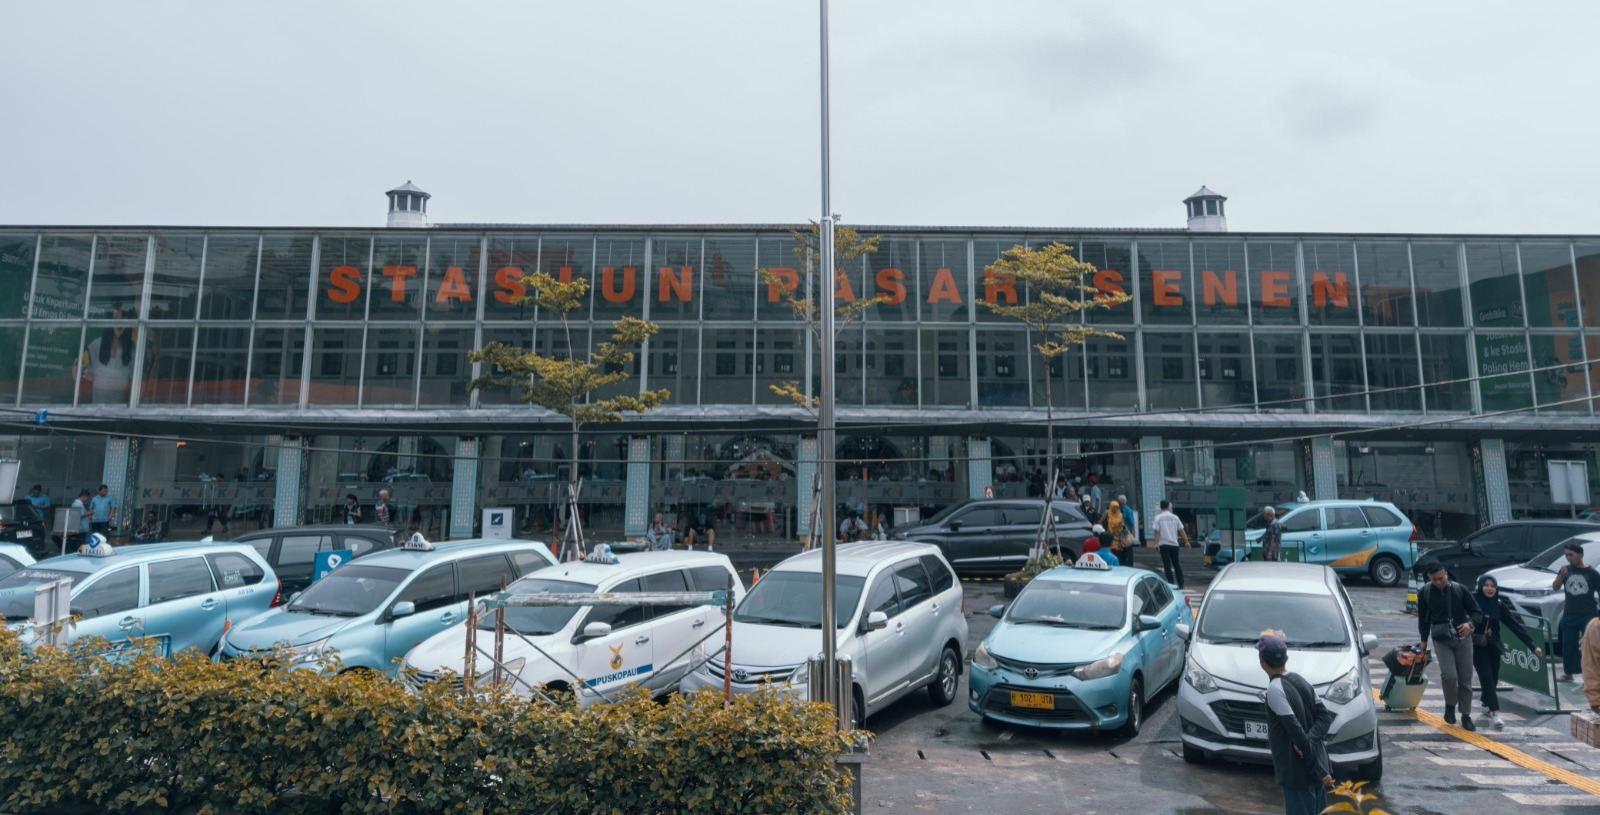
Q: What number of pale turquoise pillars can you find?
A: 9